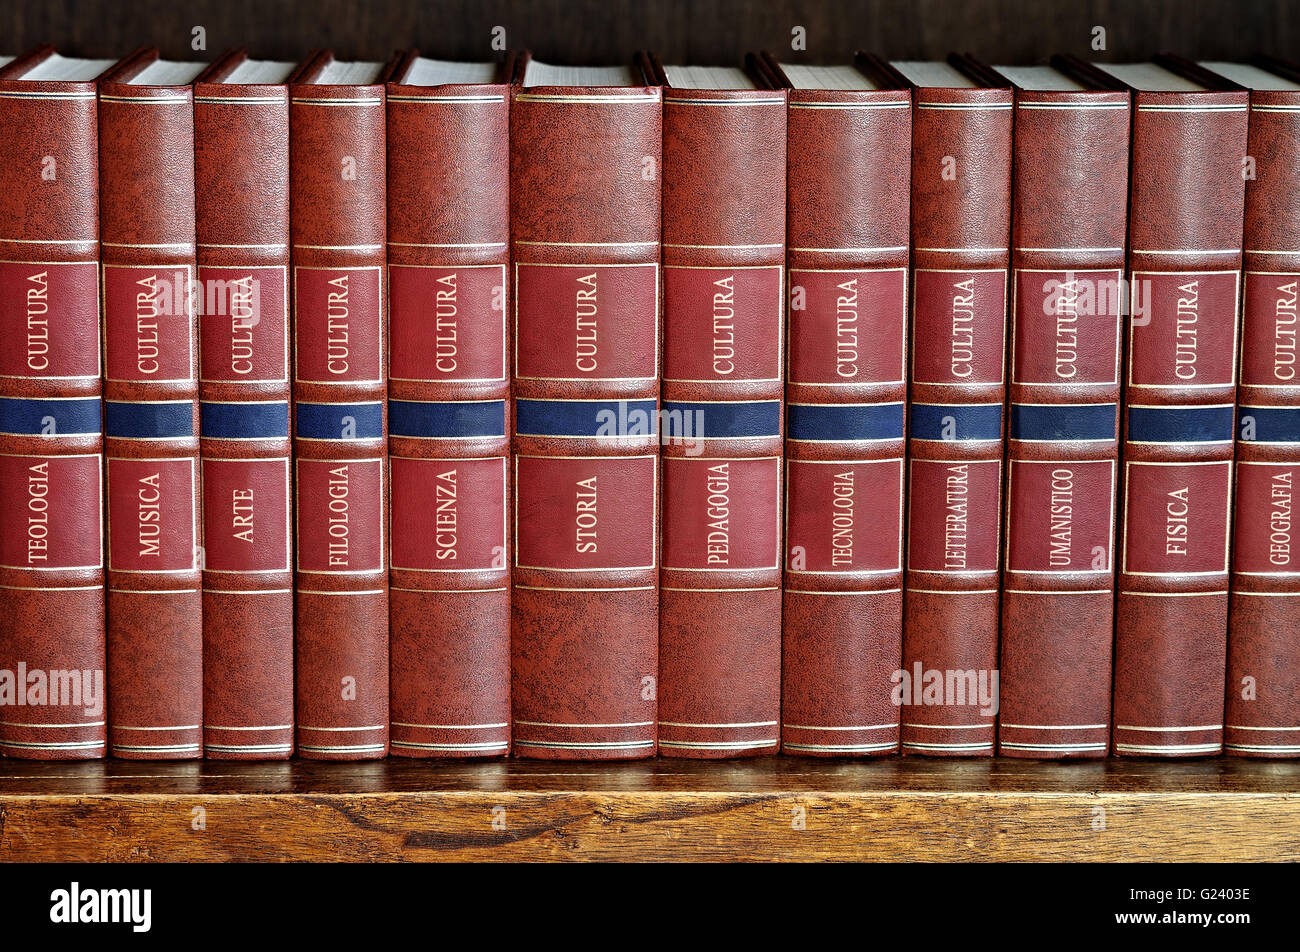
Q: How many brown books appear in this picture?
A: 12